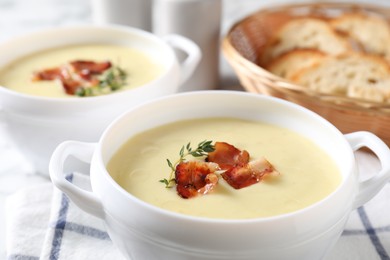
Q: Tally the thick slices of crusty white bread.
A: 4